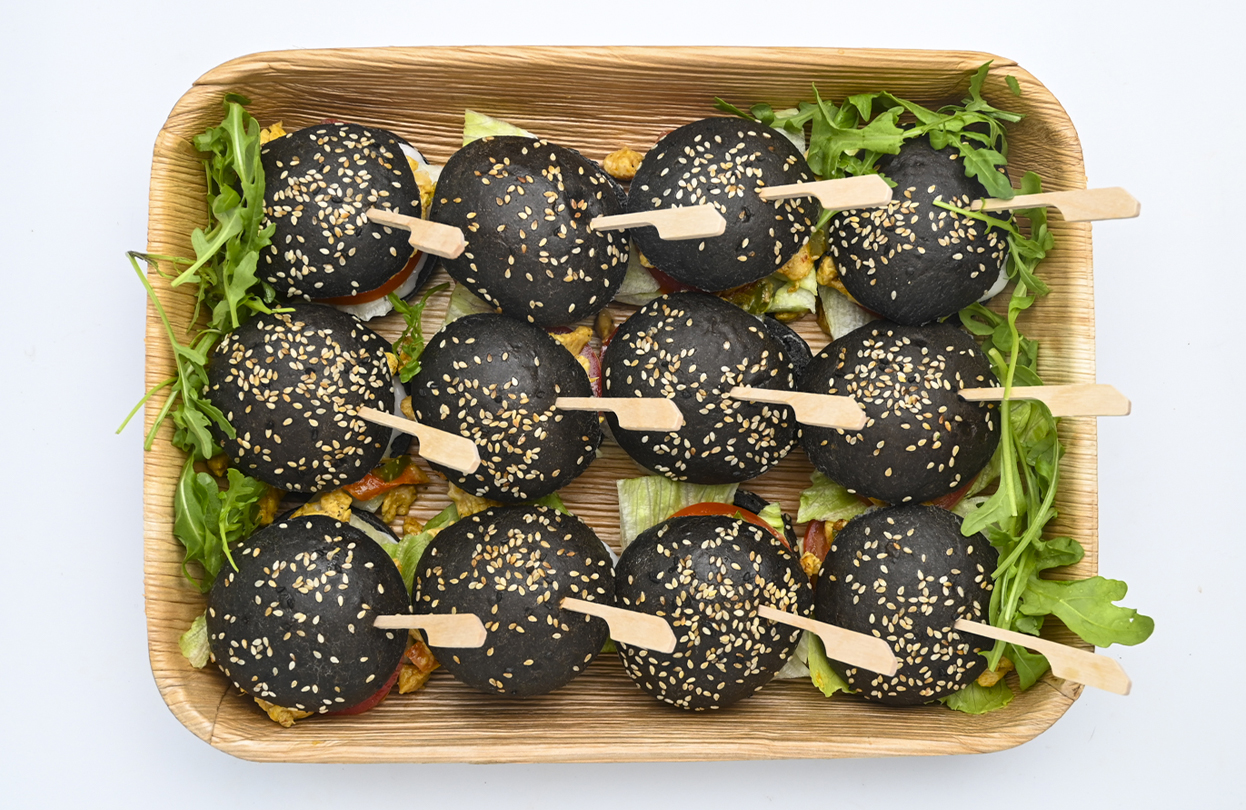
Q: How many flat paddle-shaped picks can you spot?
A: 12